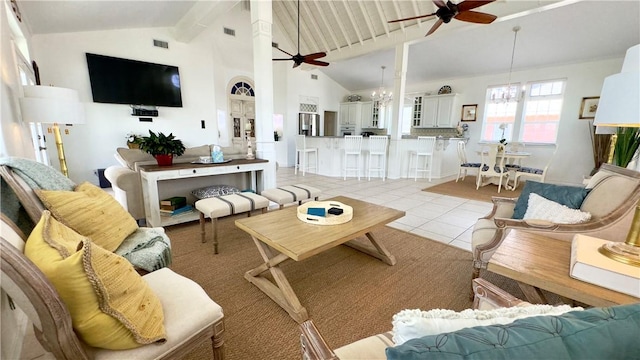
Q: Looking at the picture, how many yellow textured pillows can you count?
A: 2